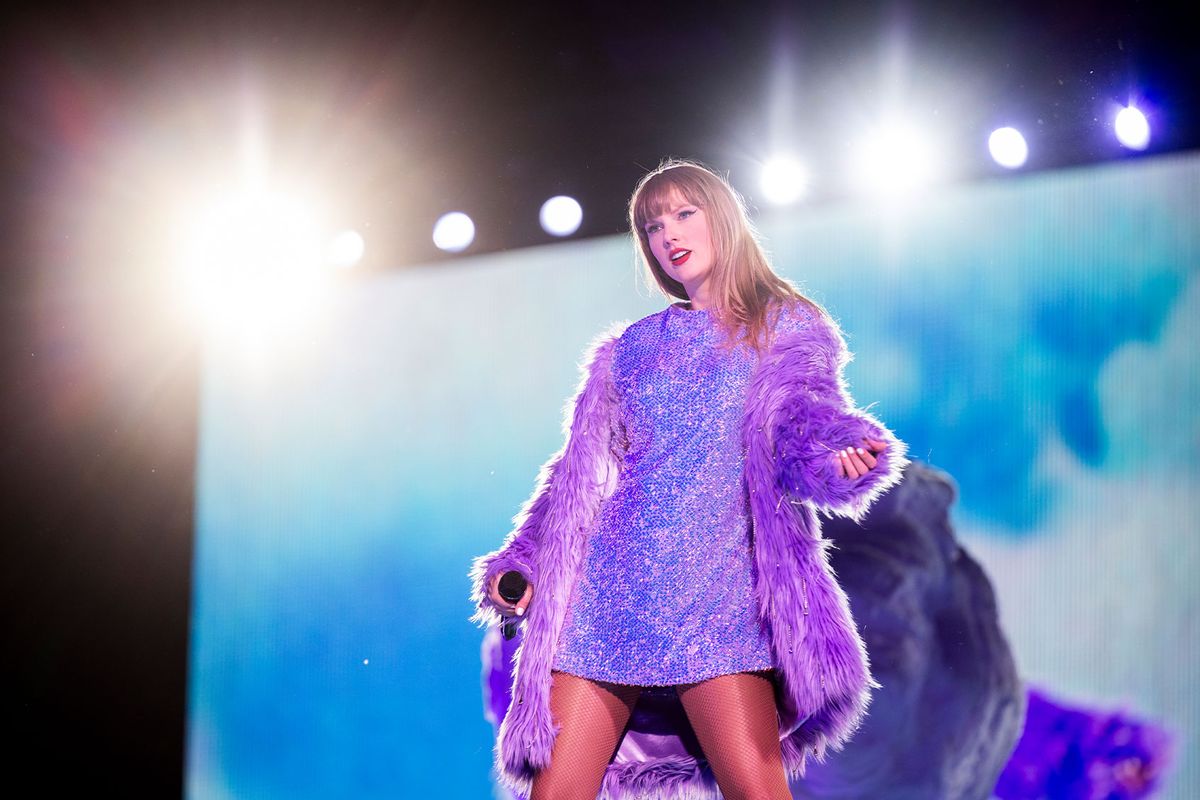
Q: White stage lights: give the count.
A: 8